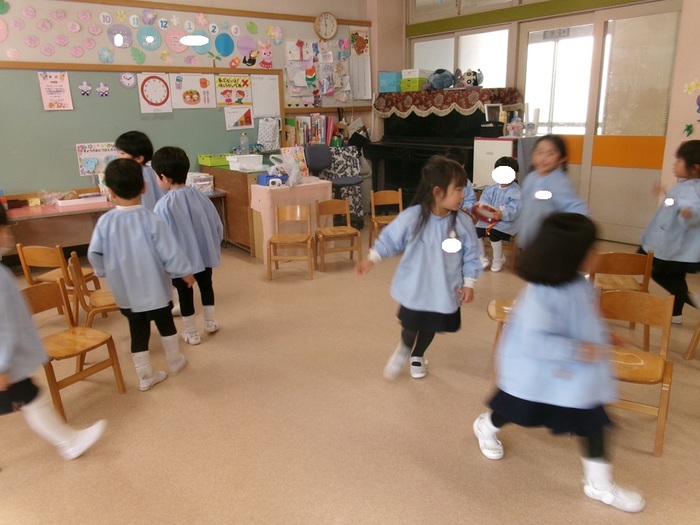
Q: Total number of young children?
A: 10